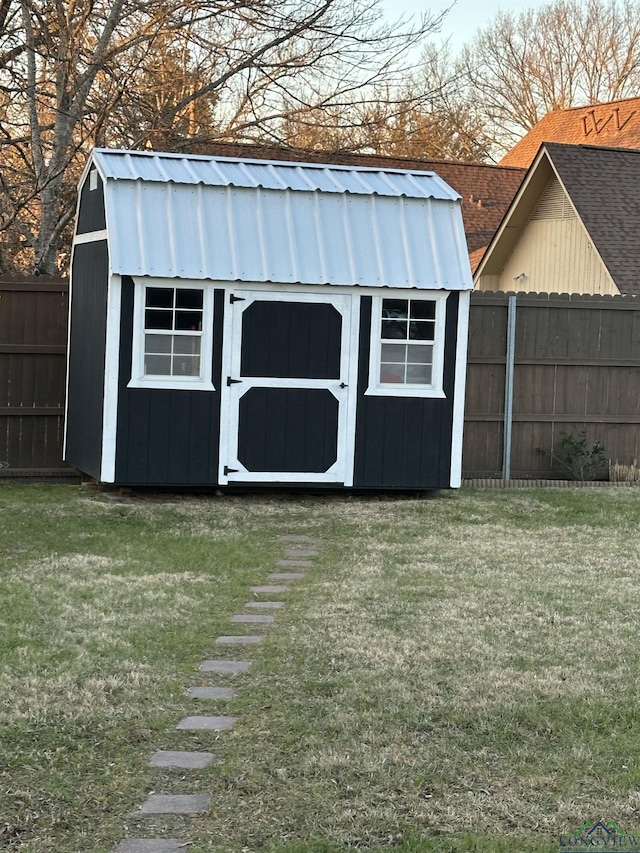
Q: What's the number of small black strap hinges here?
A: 3